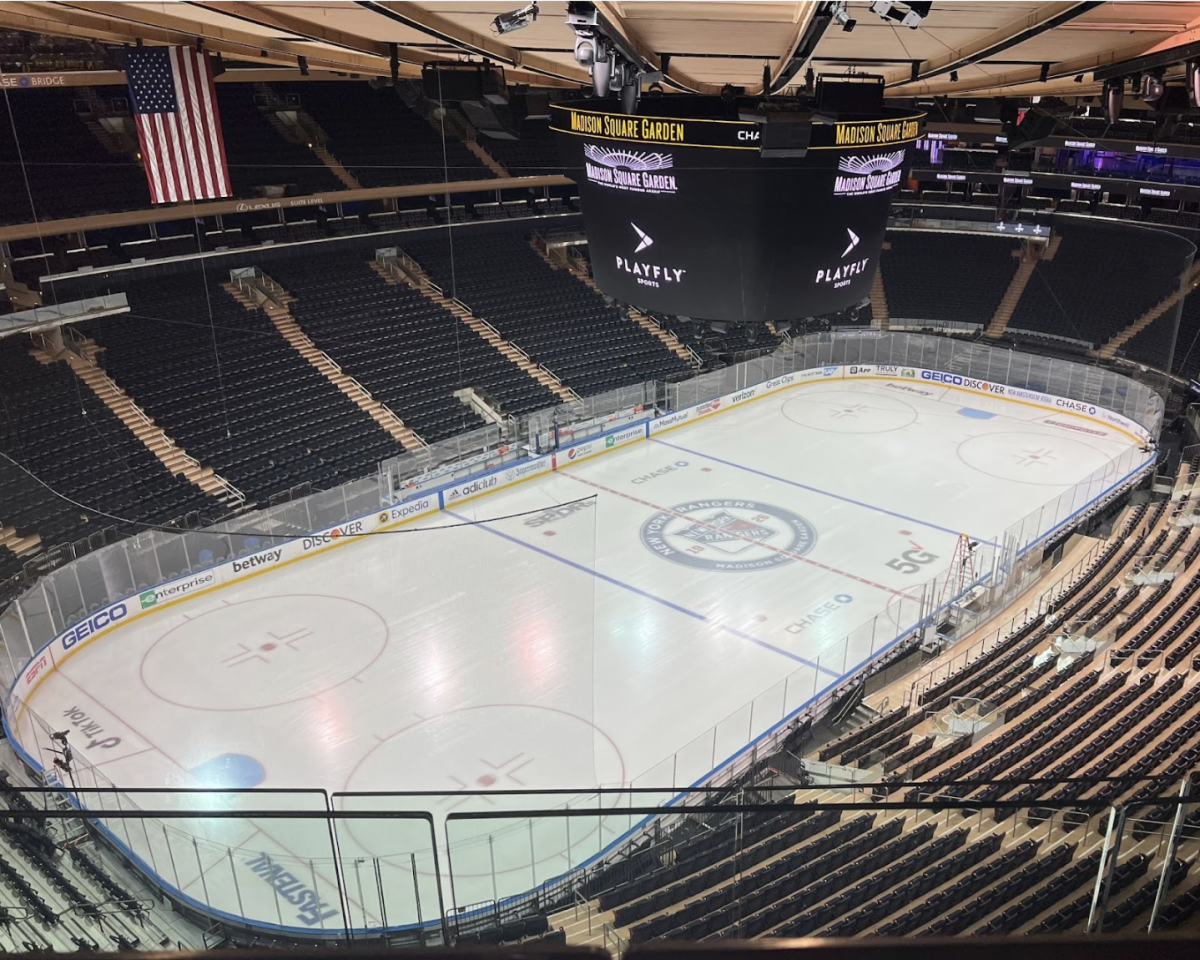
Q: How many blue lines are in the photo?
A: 2